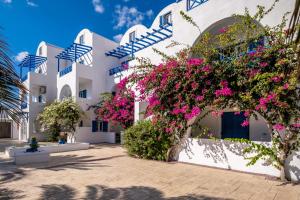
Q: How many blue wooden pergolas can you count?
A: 3